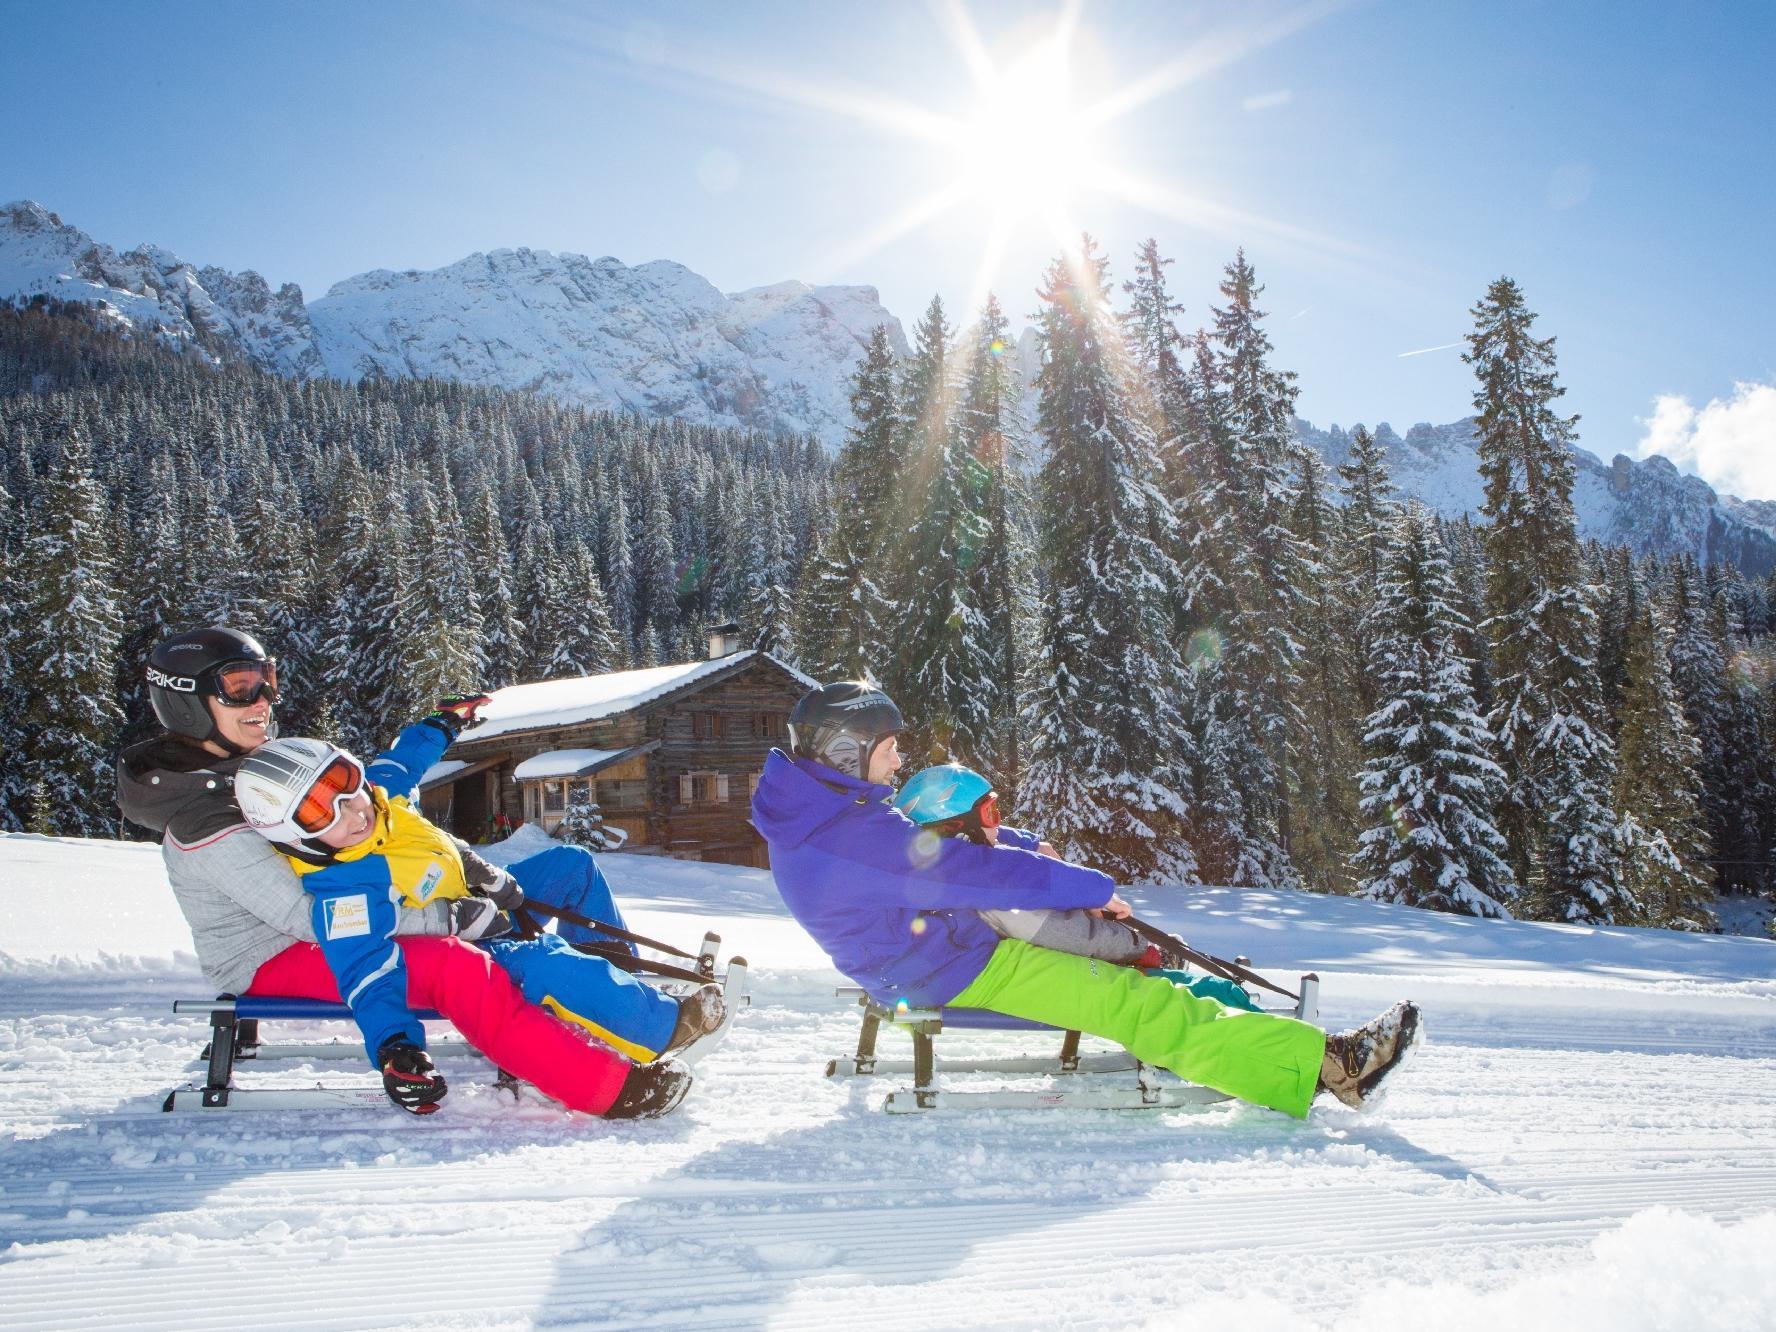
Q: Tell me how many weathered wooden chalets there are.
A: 1